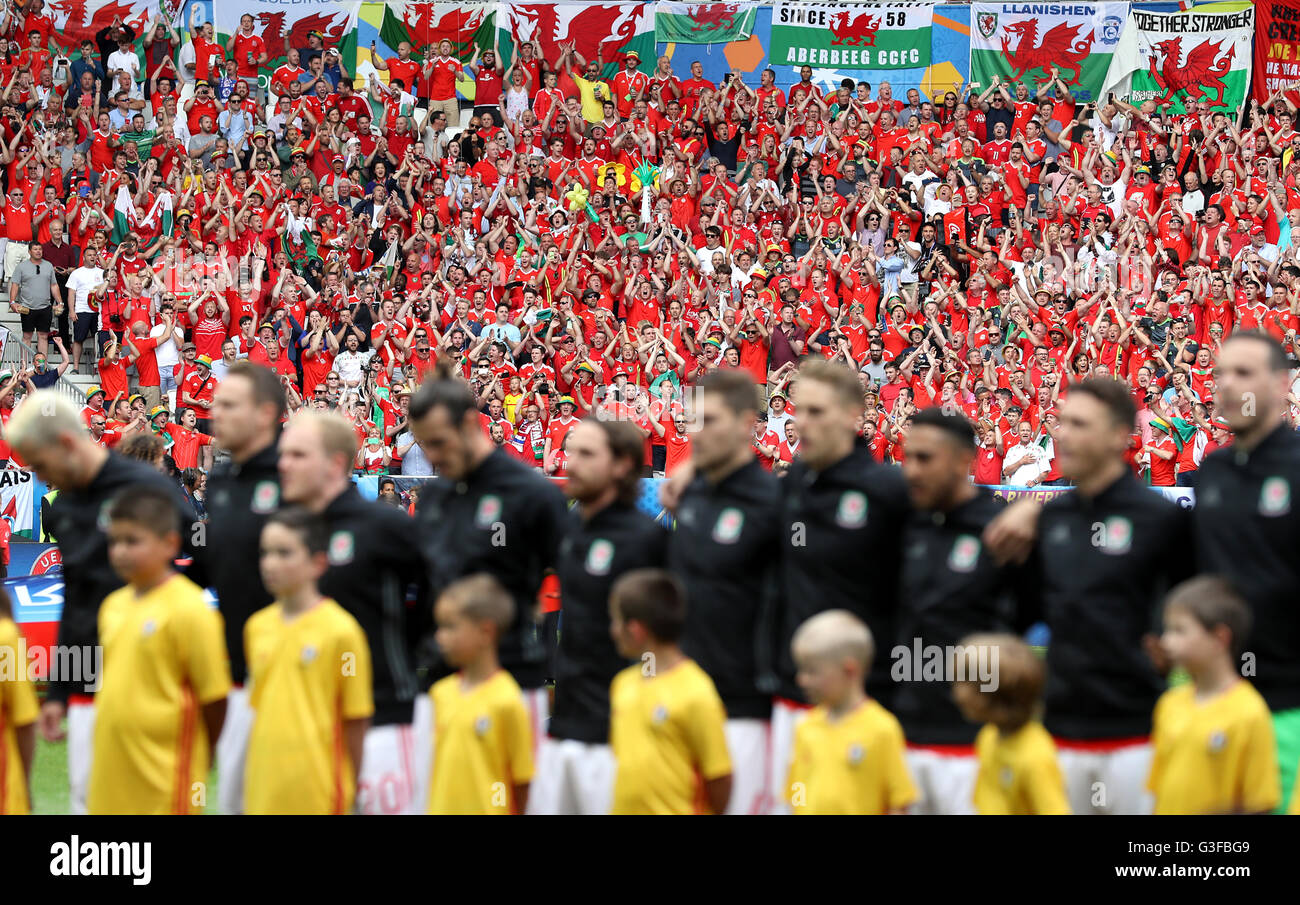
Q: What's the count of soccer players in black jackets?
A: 10